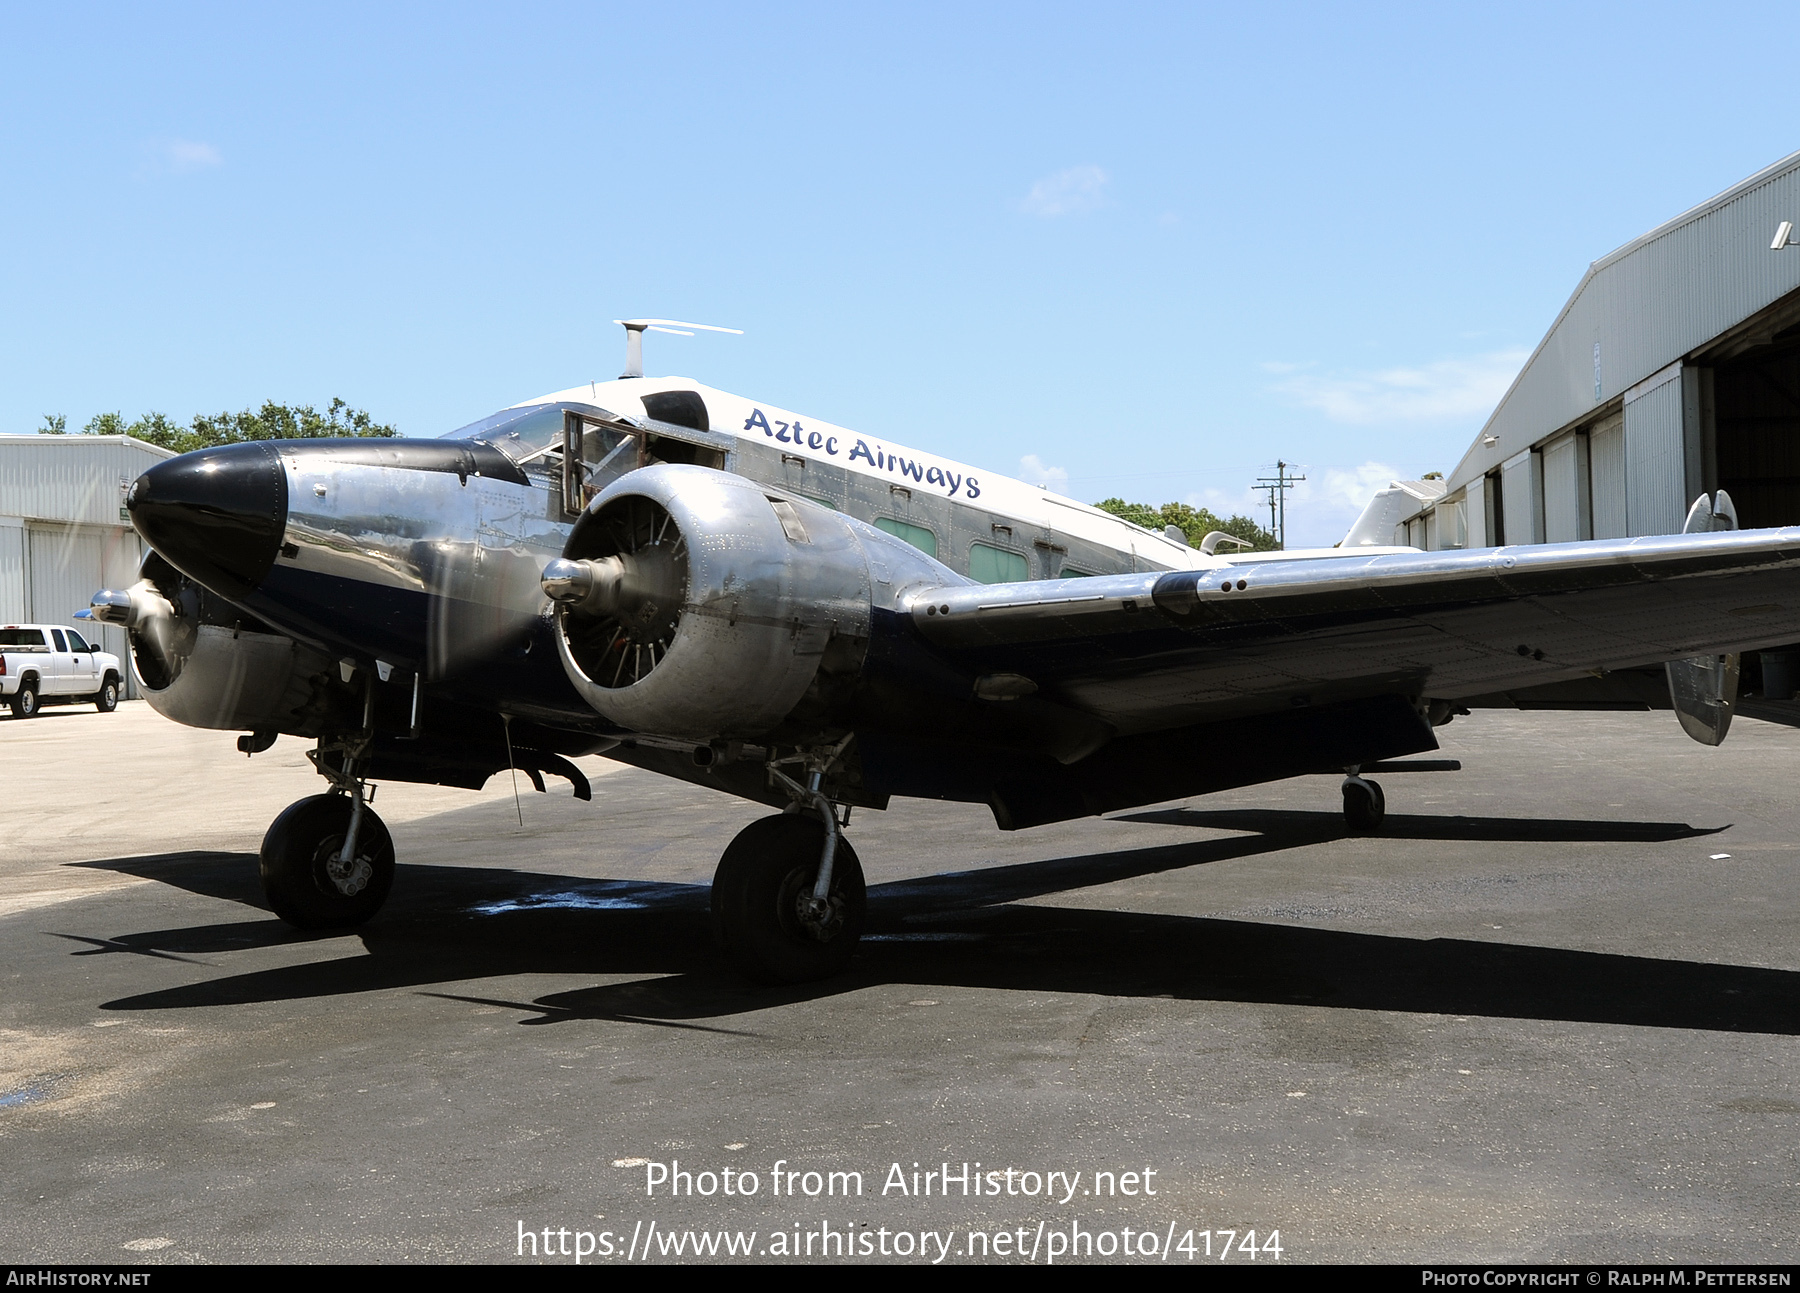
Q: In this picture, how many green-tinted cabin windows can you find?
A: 4